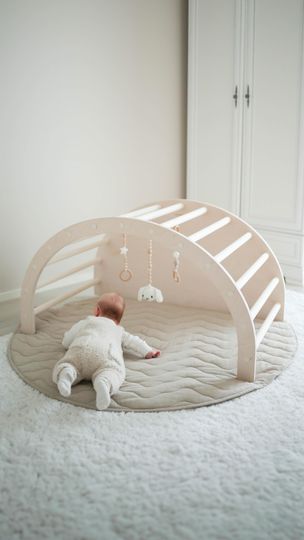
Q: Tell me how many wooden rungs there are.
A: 11